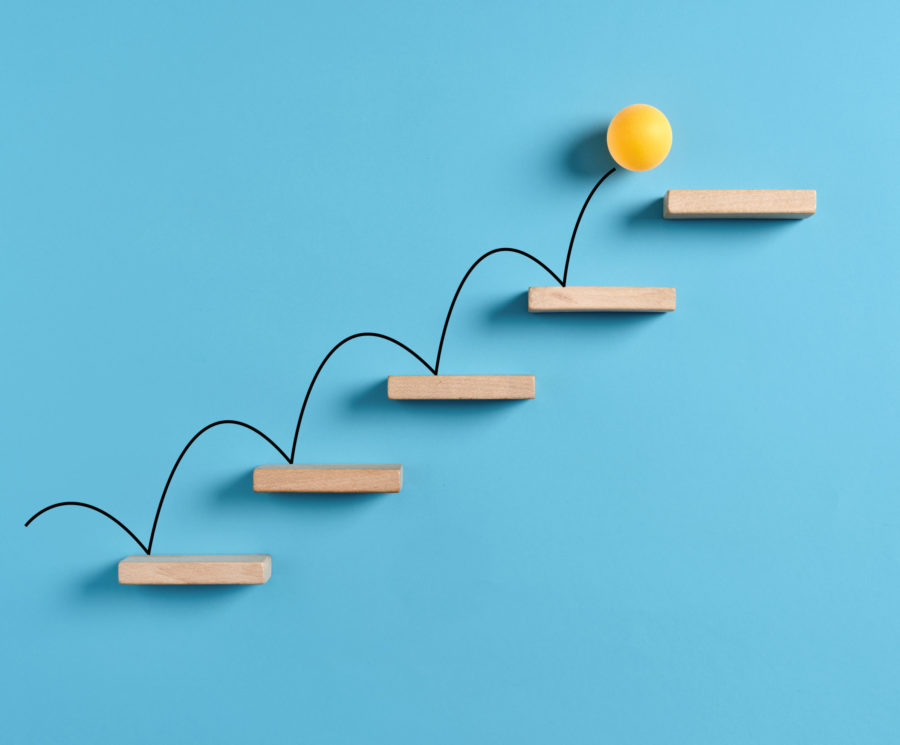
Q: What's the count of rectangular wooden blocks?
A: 5